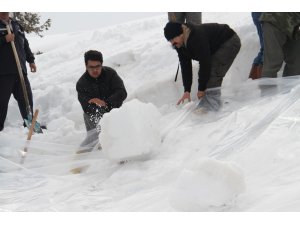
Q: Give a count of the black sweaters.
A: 2